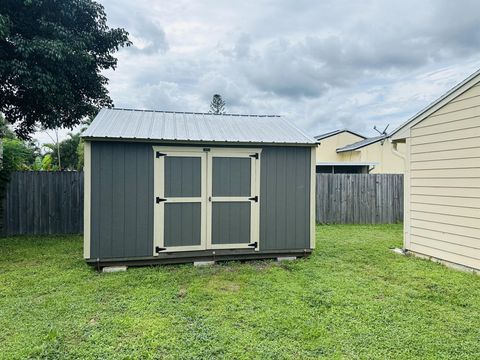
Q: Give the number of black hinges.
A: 6